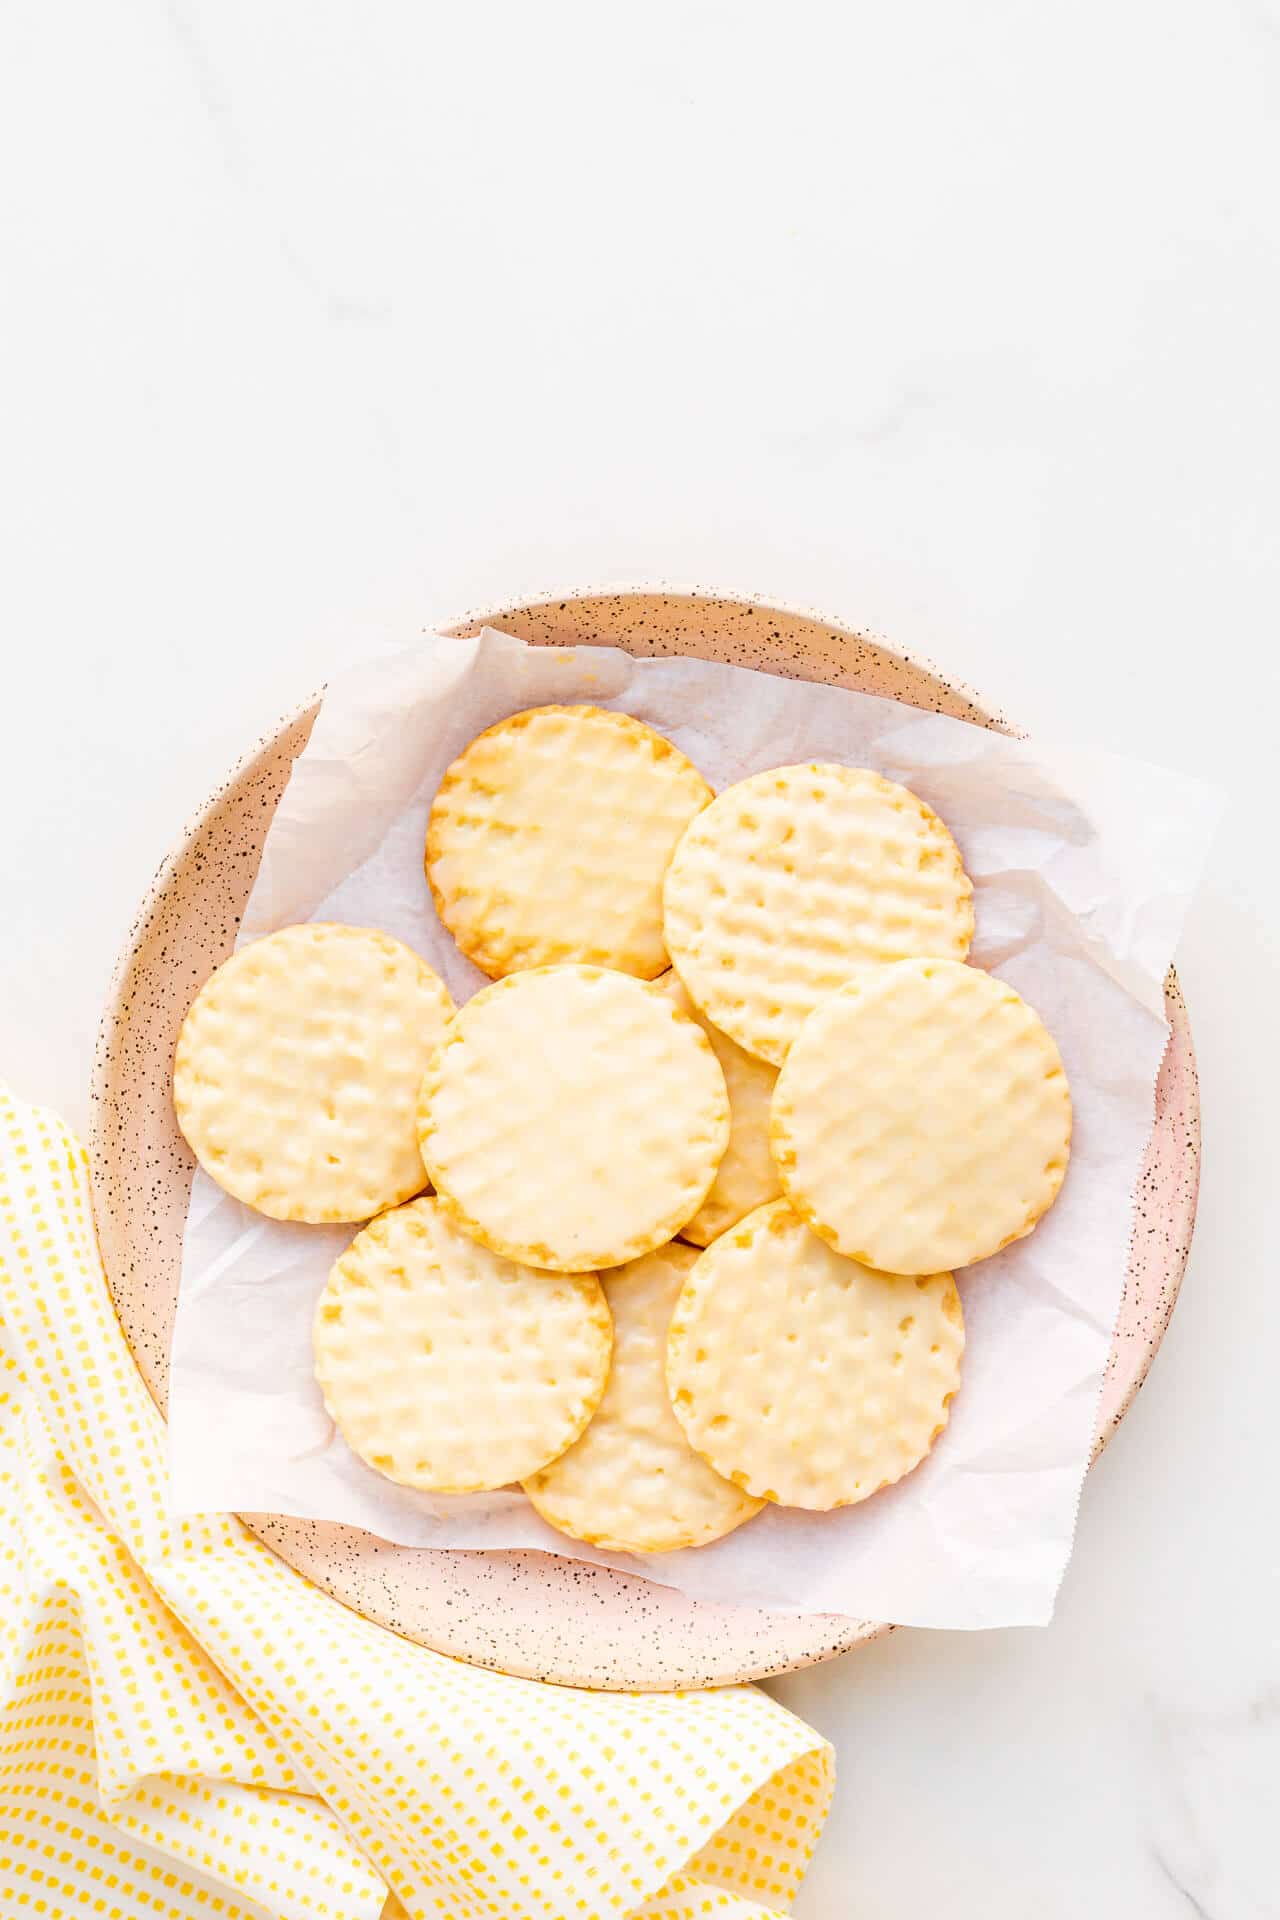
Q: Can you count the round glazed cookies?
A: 9